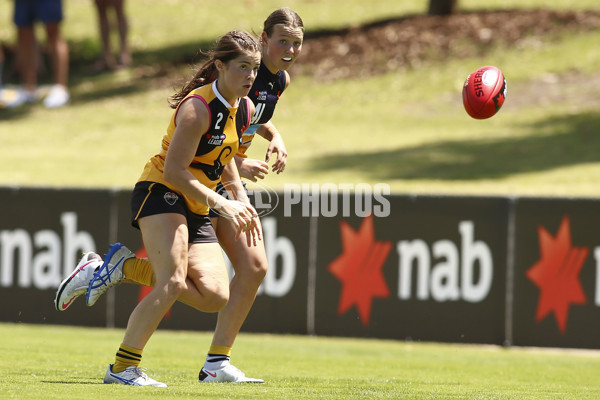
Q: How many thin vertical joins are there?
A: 3